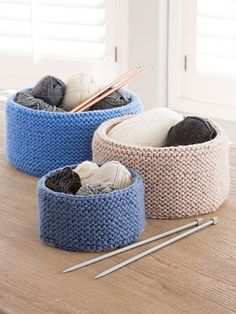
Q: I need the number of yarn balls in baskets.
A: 10